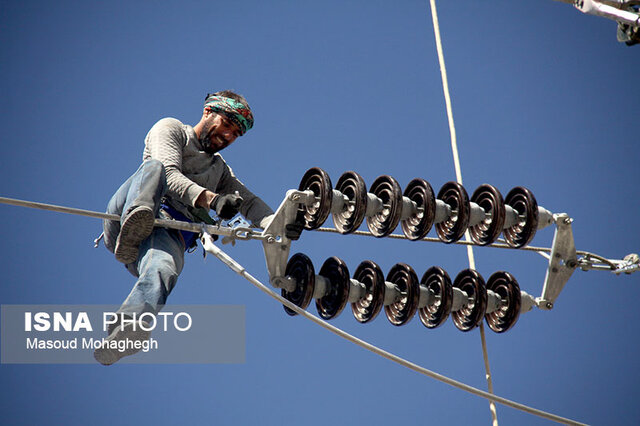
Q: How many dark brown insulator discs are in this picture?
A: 14